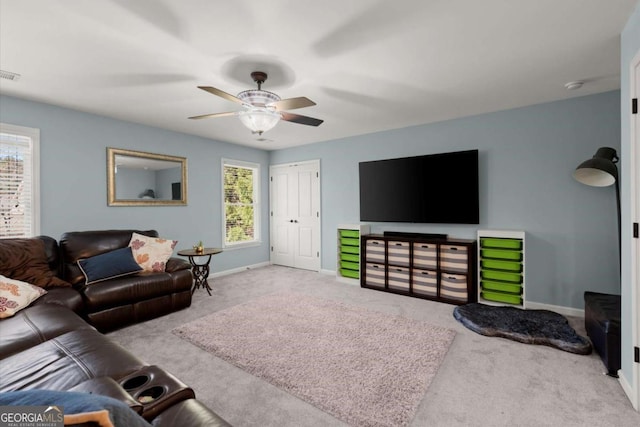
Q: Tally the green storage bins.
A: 12